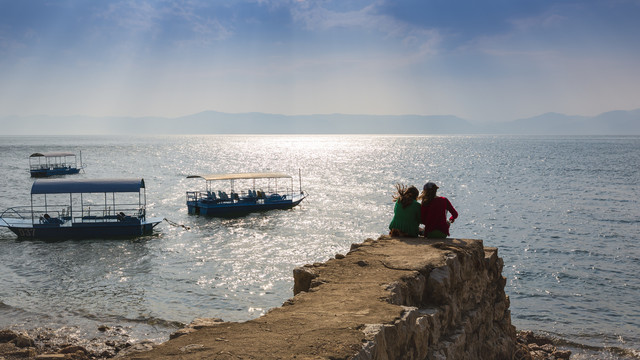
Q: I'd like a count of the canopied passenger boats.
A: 3